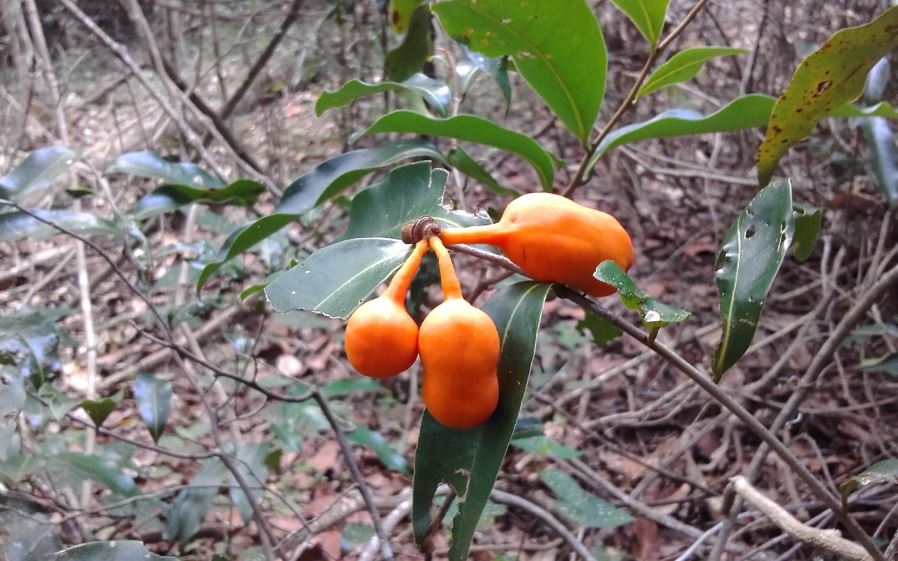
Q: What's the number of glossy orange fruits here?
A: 3